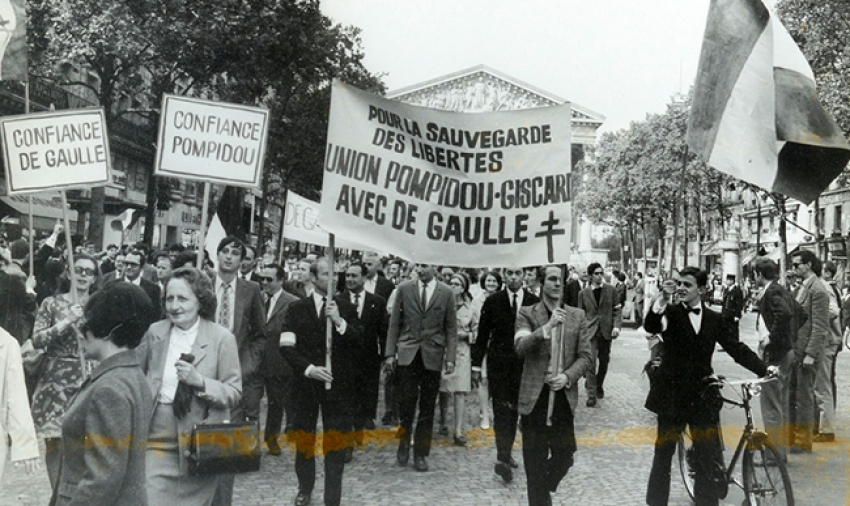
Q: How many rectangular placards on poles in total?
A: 2